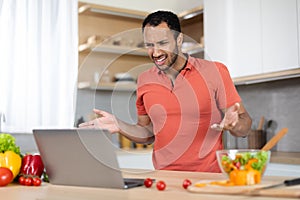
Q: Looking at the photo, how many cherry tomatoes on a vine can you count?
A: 3